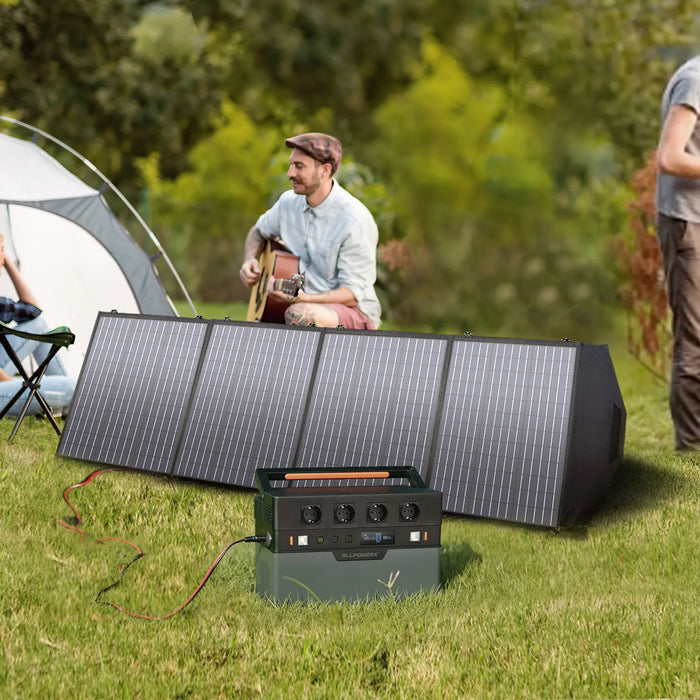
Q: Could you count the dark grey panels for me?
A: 4